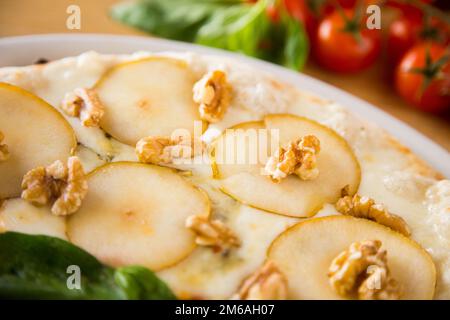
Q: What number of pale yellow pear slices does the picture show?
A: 5